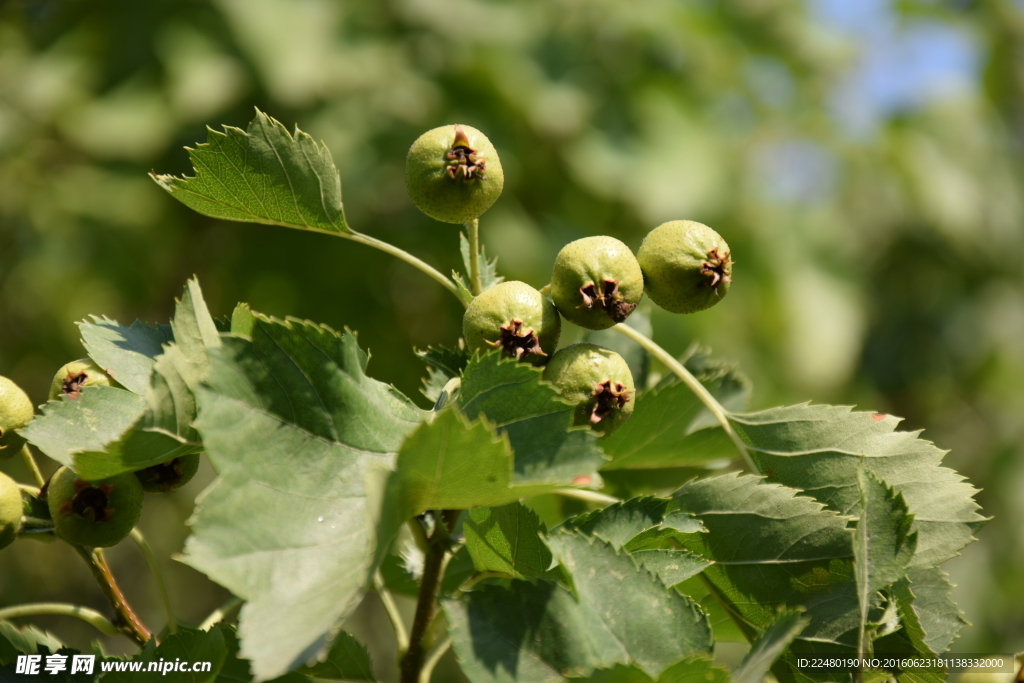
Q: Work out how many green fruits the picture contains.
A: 10